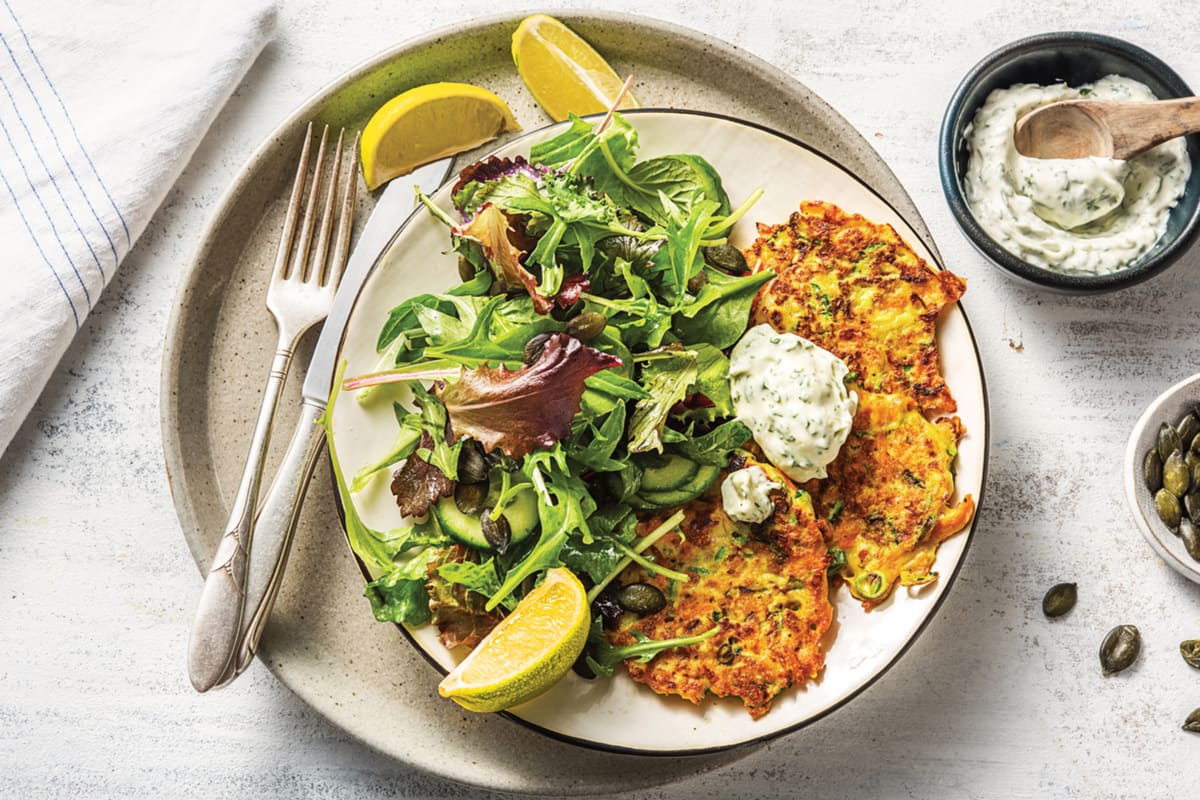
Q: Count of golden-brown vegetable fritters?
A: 3